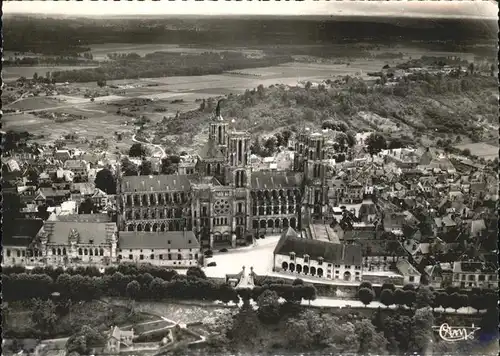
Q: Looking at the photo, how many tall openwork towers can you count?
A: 4